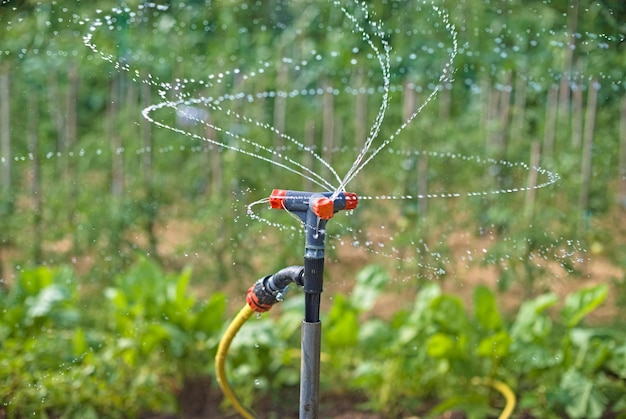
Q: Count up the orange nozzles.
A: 3